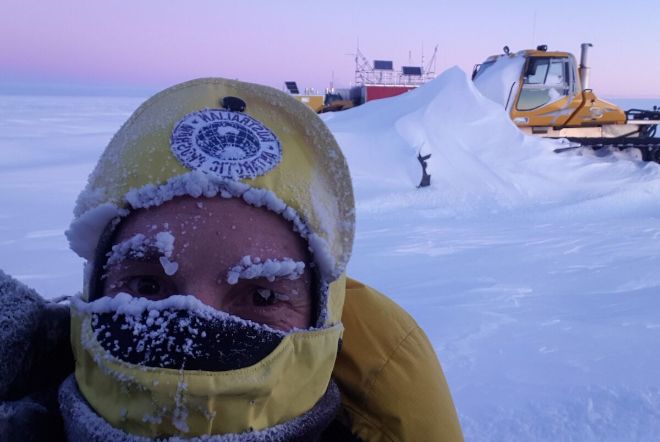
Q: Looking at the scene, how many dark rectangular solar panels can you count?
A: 3